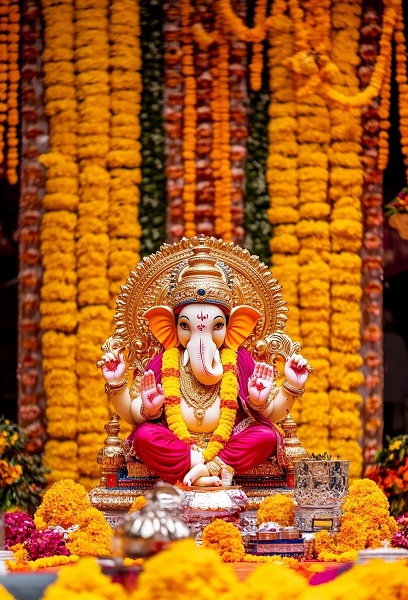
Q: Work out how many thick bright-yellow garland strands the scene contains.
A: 6